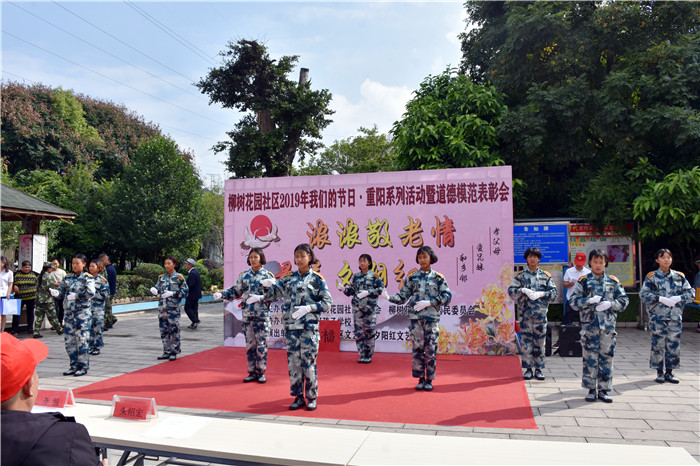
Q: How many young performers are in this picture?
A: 10